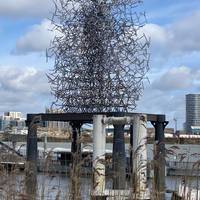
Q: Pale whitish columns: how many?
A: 2